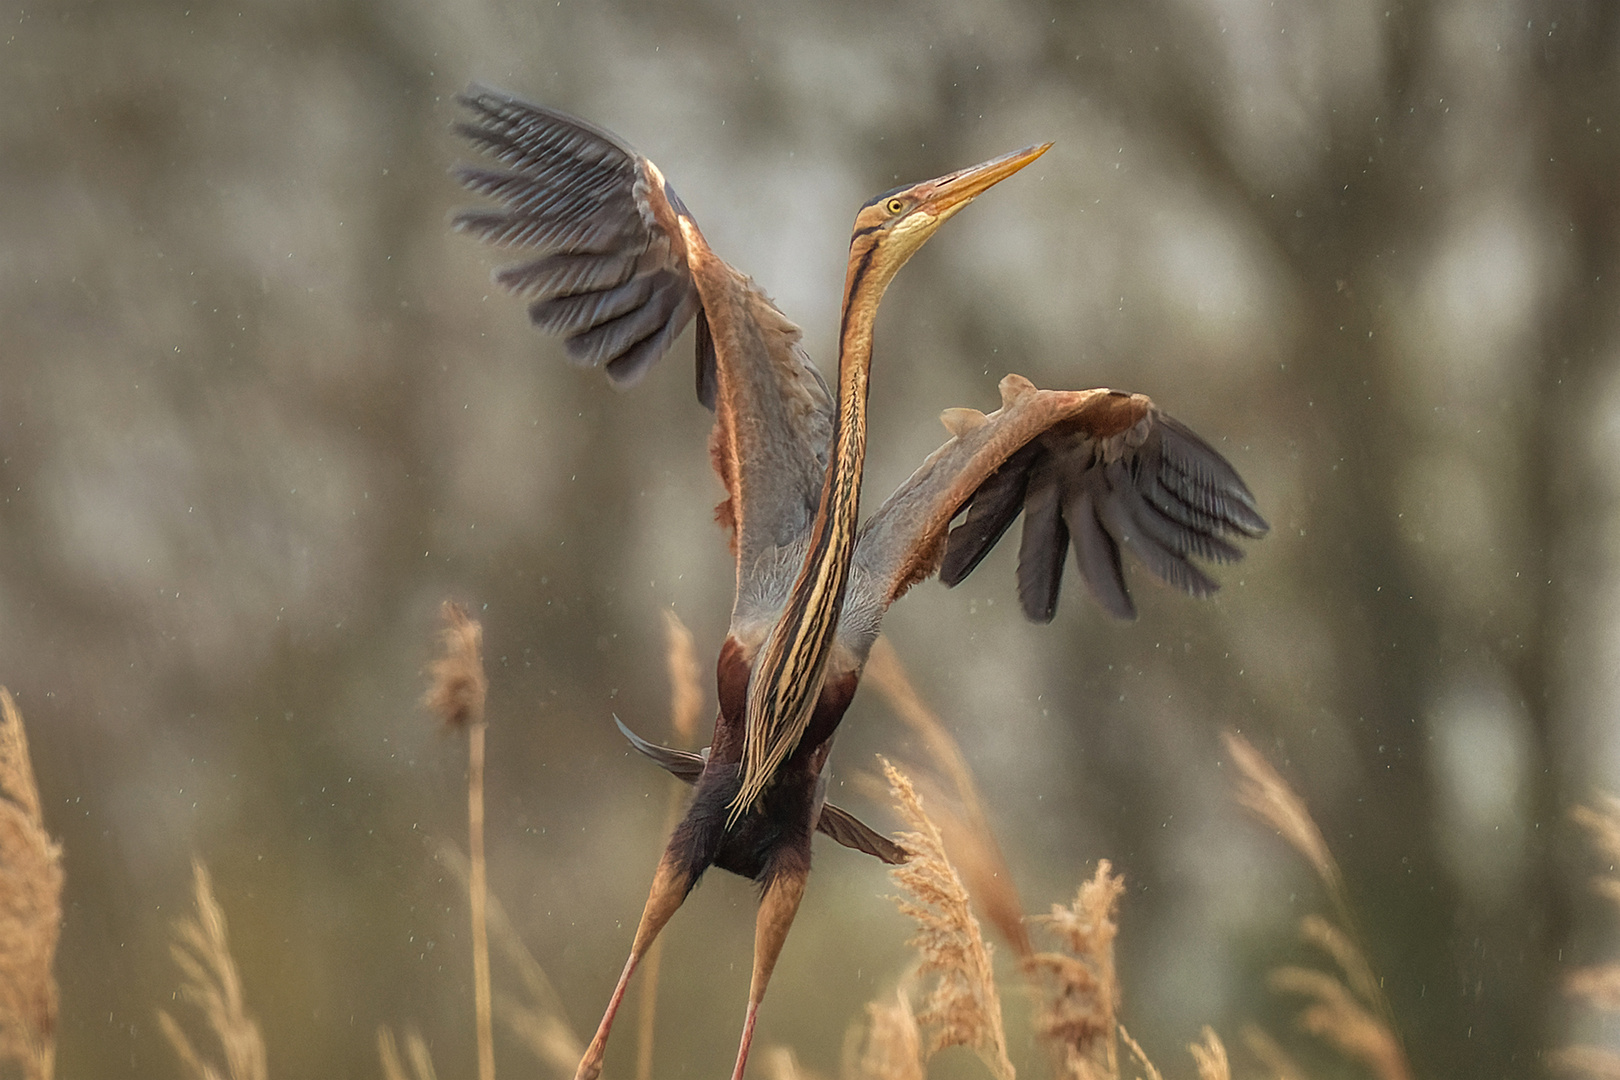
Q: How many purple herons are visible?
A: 1